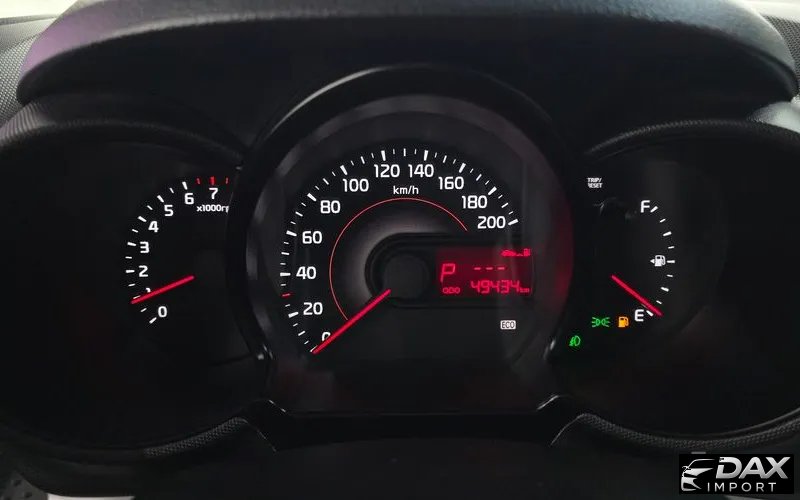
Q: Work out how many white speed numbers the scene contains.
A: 11